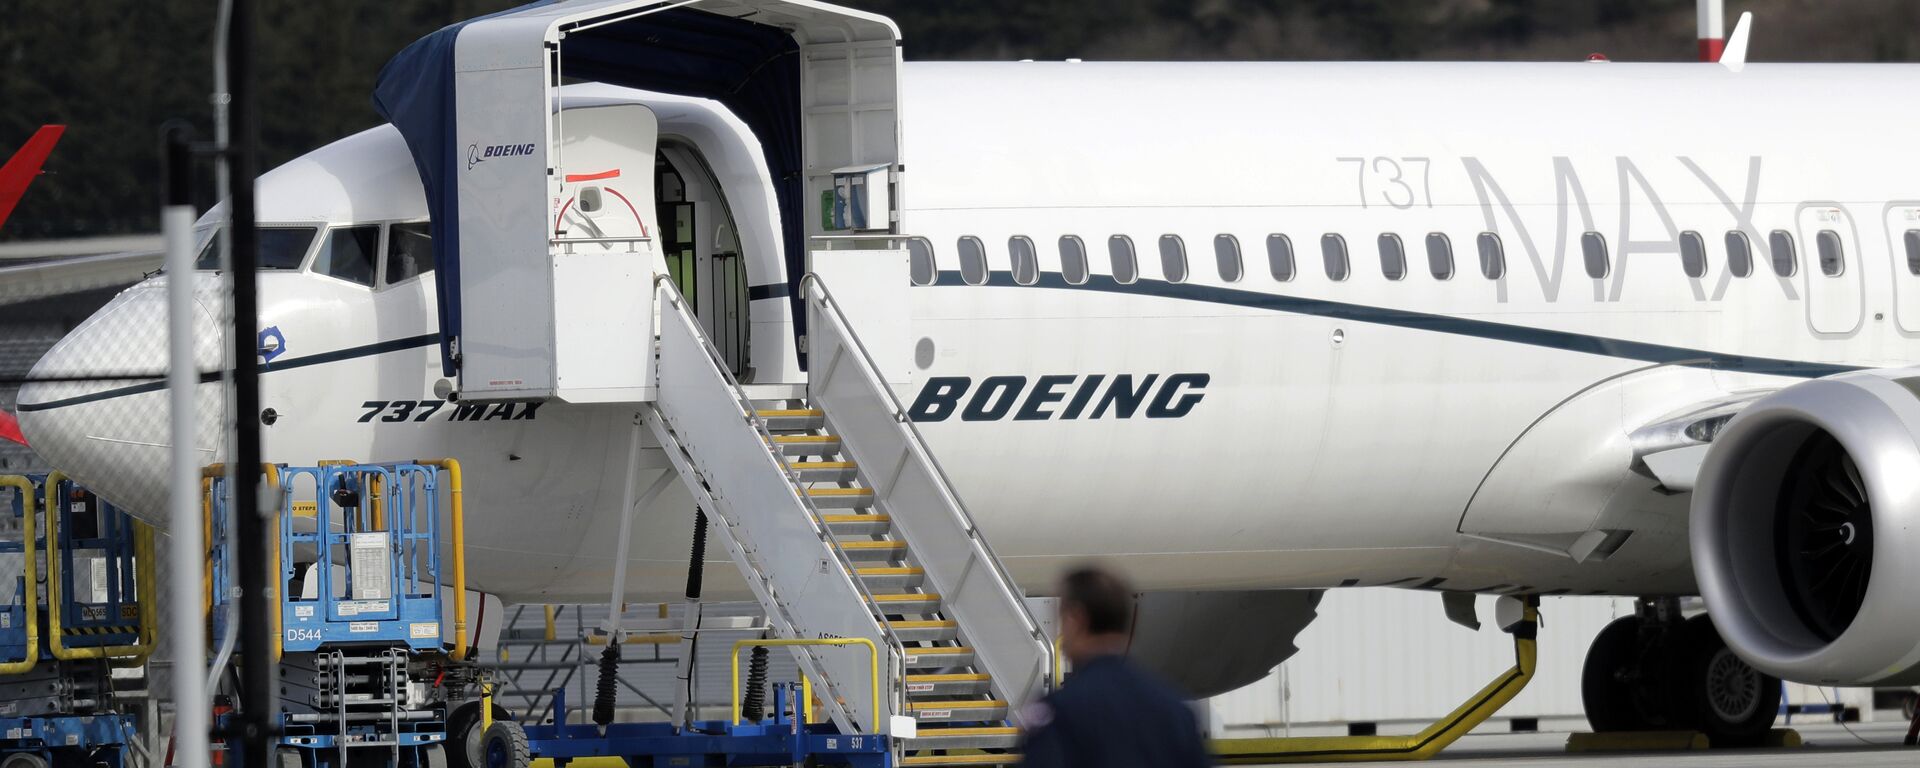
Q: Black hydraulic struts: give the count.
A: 3